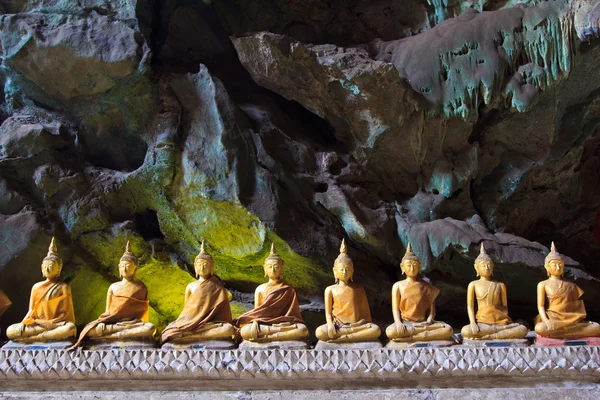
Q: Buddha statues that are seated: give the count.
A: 8